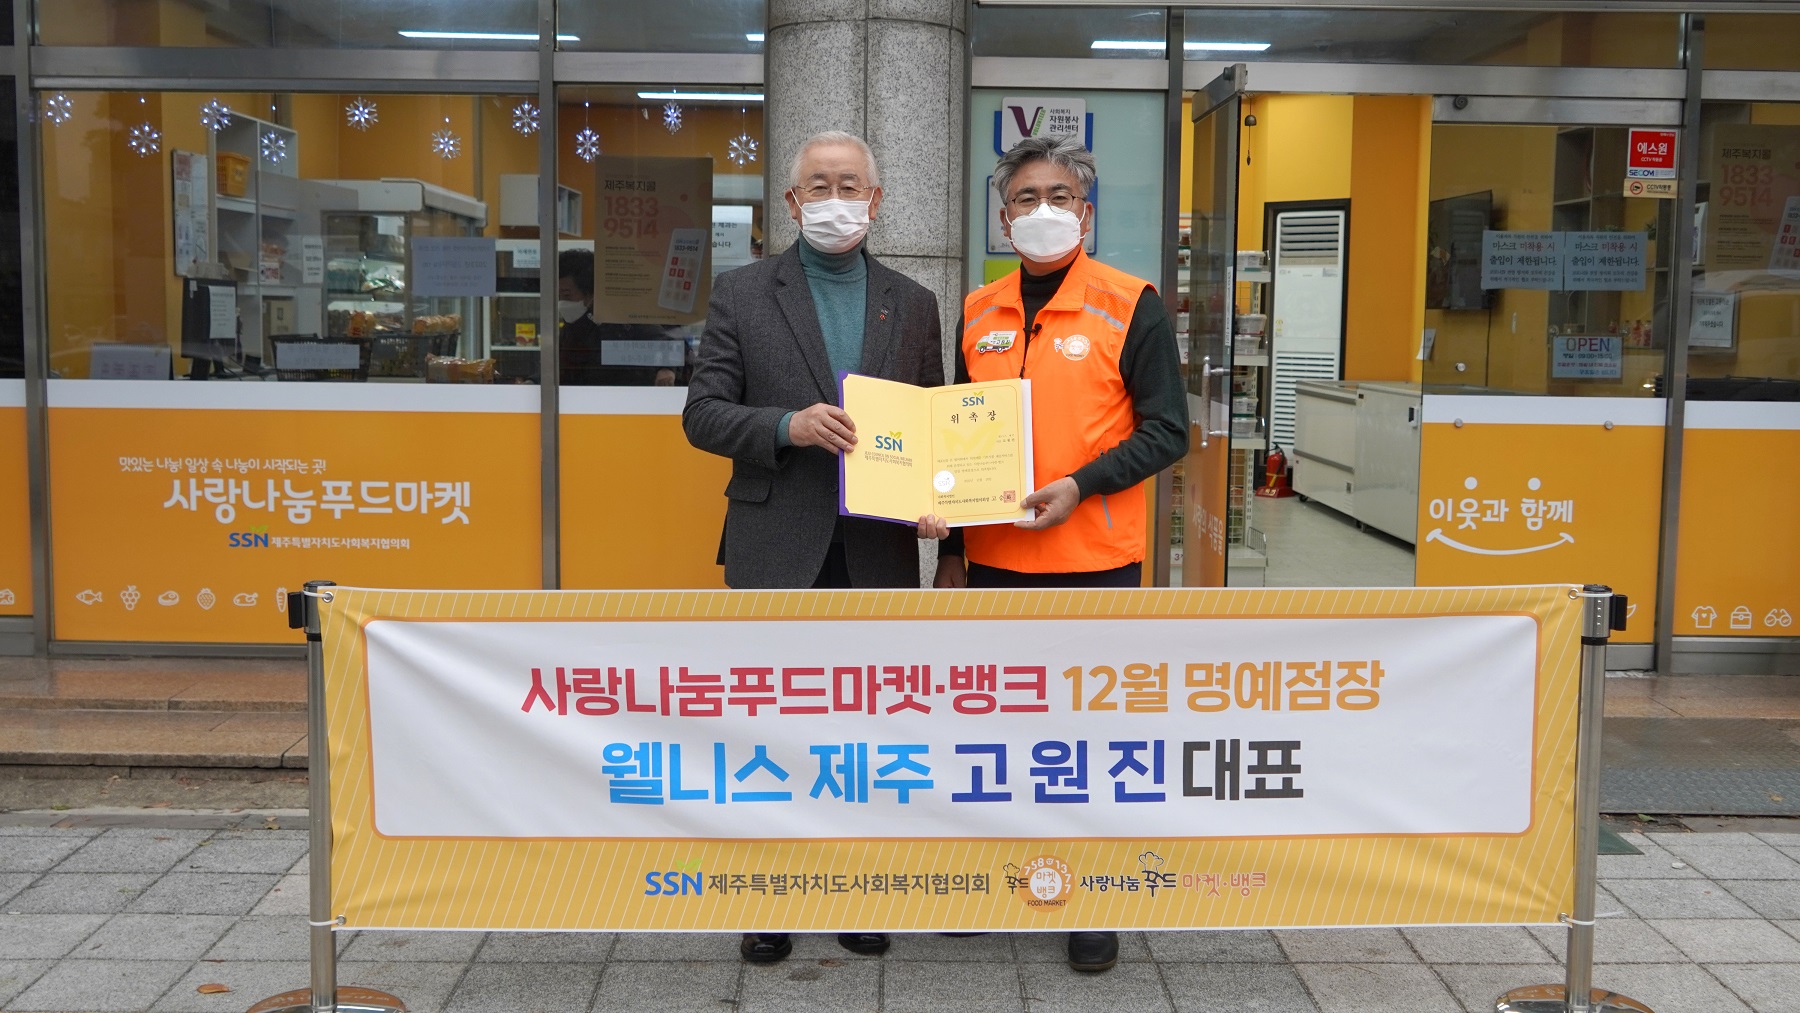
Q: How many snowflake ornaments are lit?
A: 10